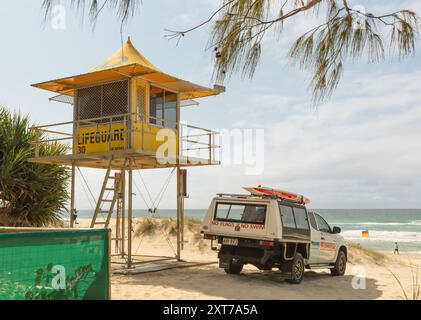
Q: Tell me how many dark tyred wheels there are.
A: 3